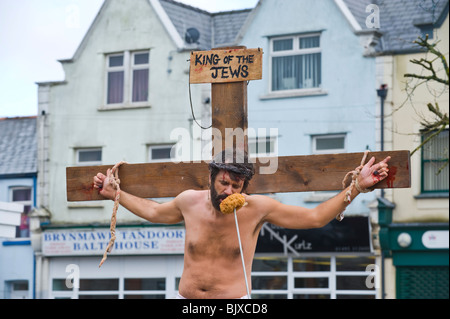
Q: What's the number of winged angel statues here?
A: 0